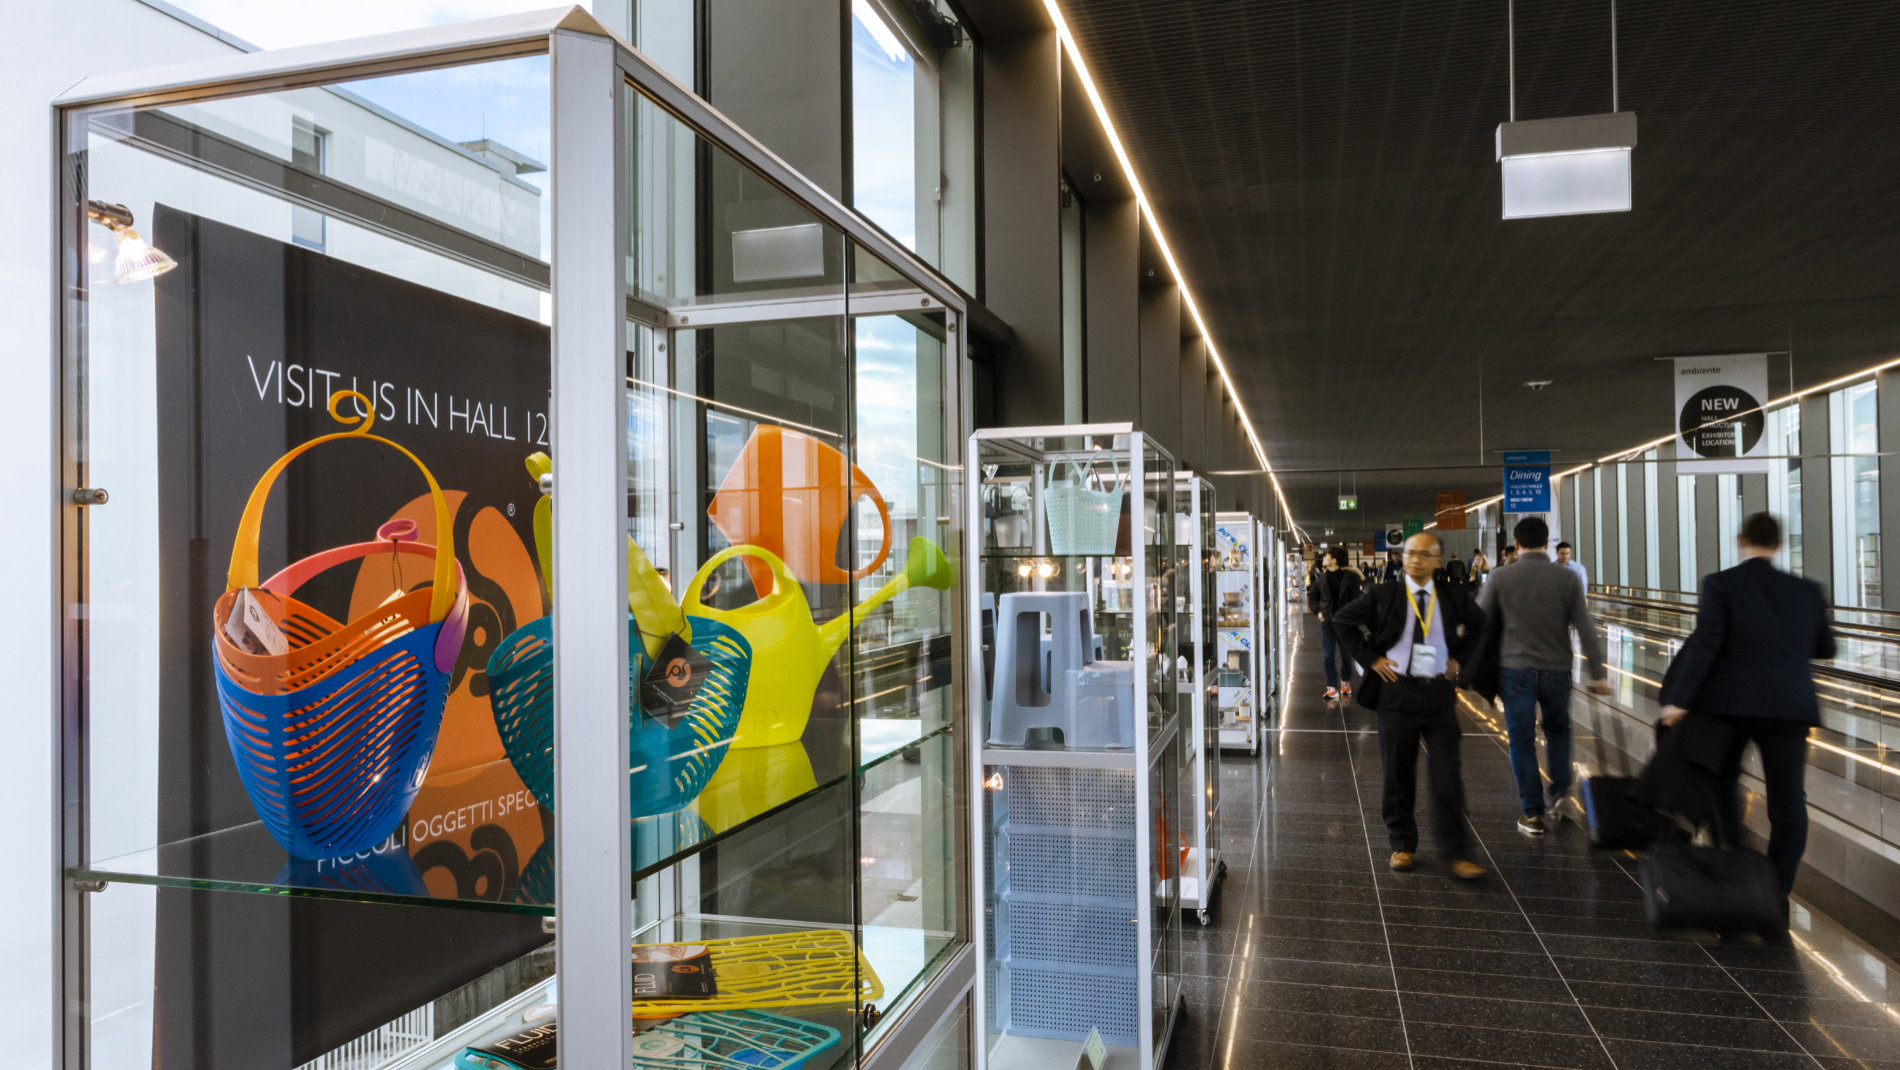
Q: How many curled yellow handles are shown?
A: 2